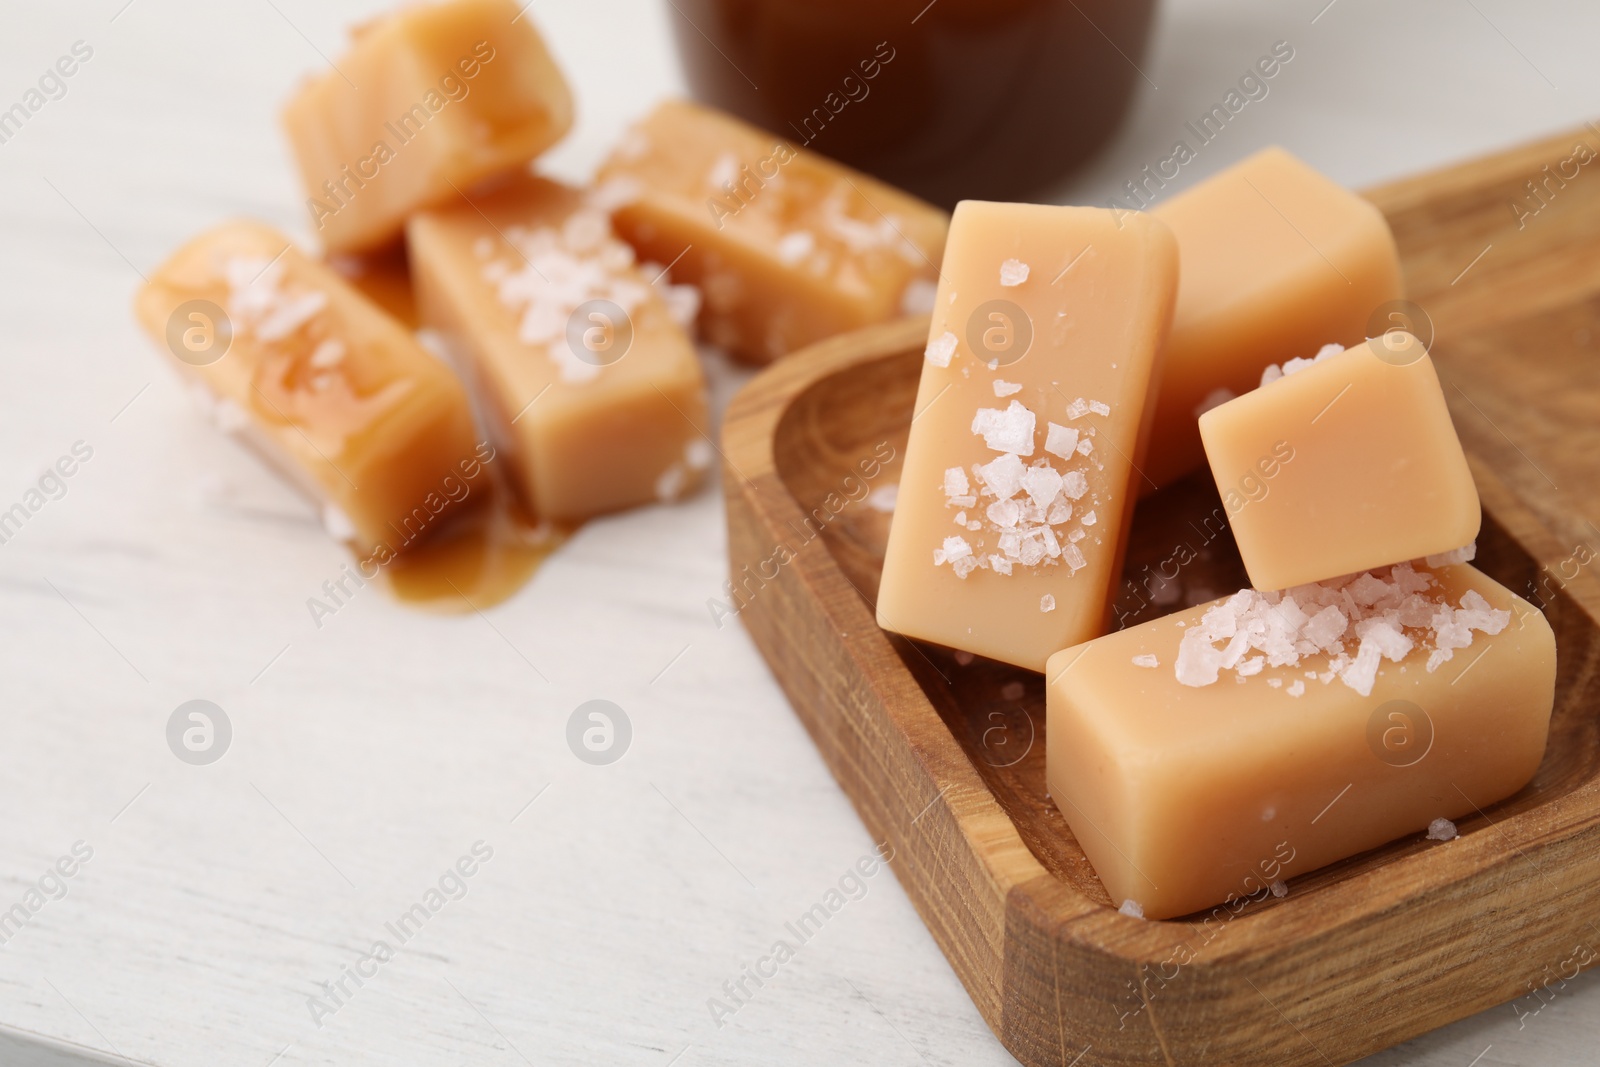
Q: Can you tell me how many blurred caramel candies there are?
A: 4